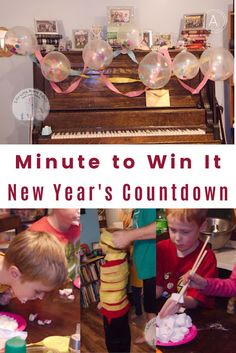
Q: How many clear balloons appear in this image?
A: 7